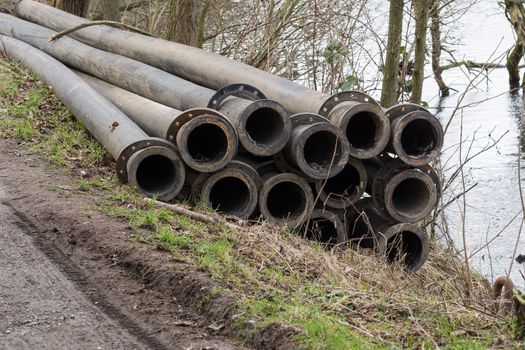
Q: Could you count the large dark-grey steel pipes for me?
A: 12